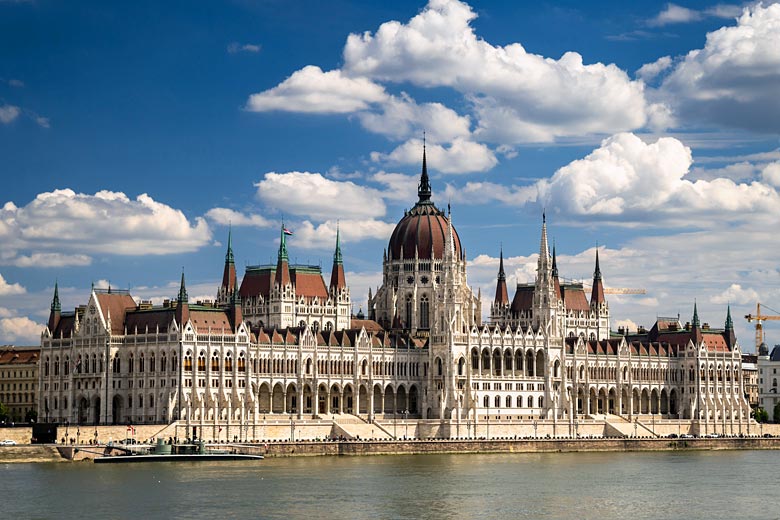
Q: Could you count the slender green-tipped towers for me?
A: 11